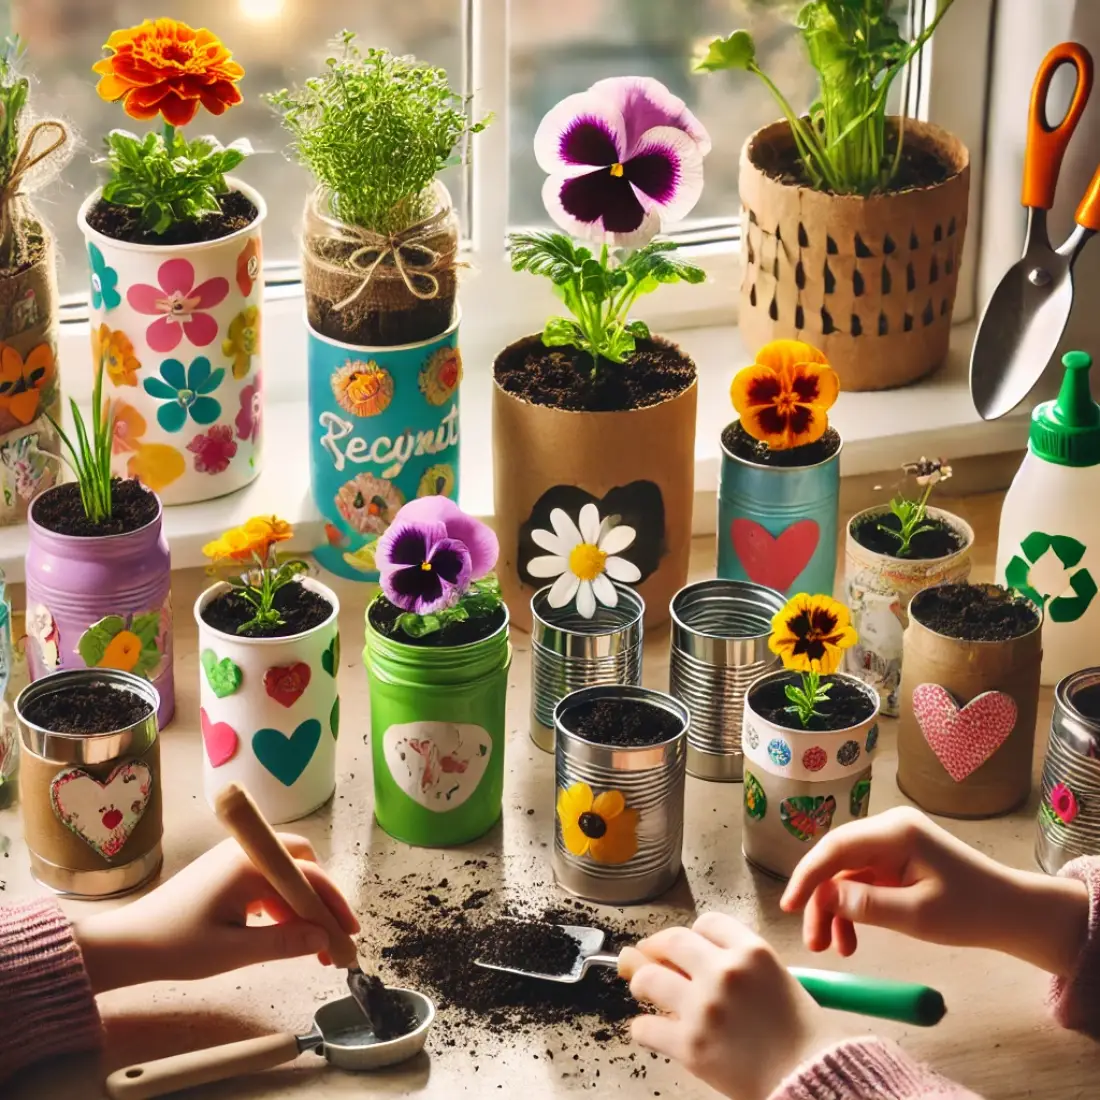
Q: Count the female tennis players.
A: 0